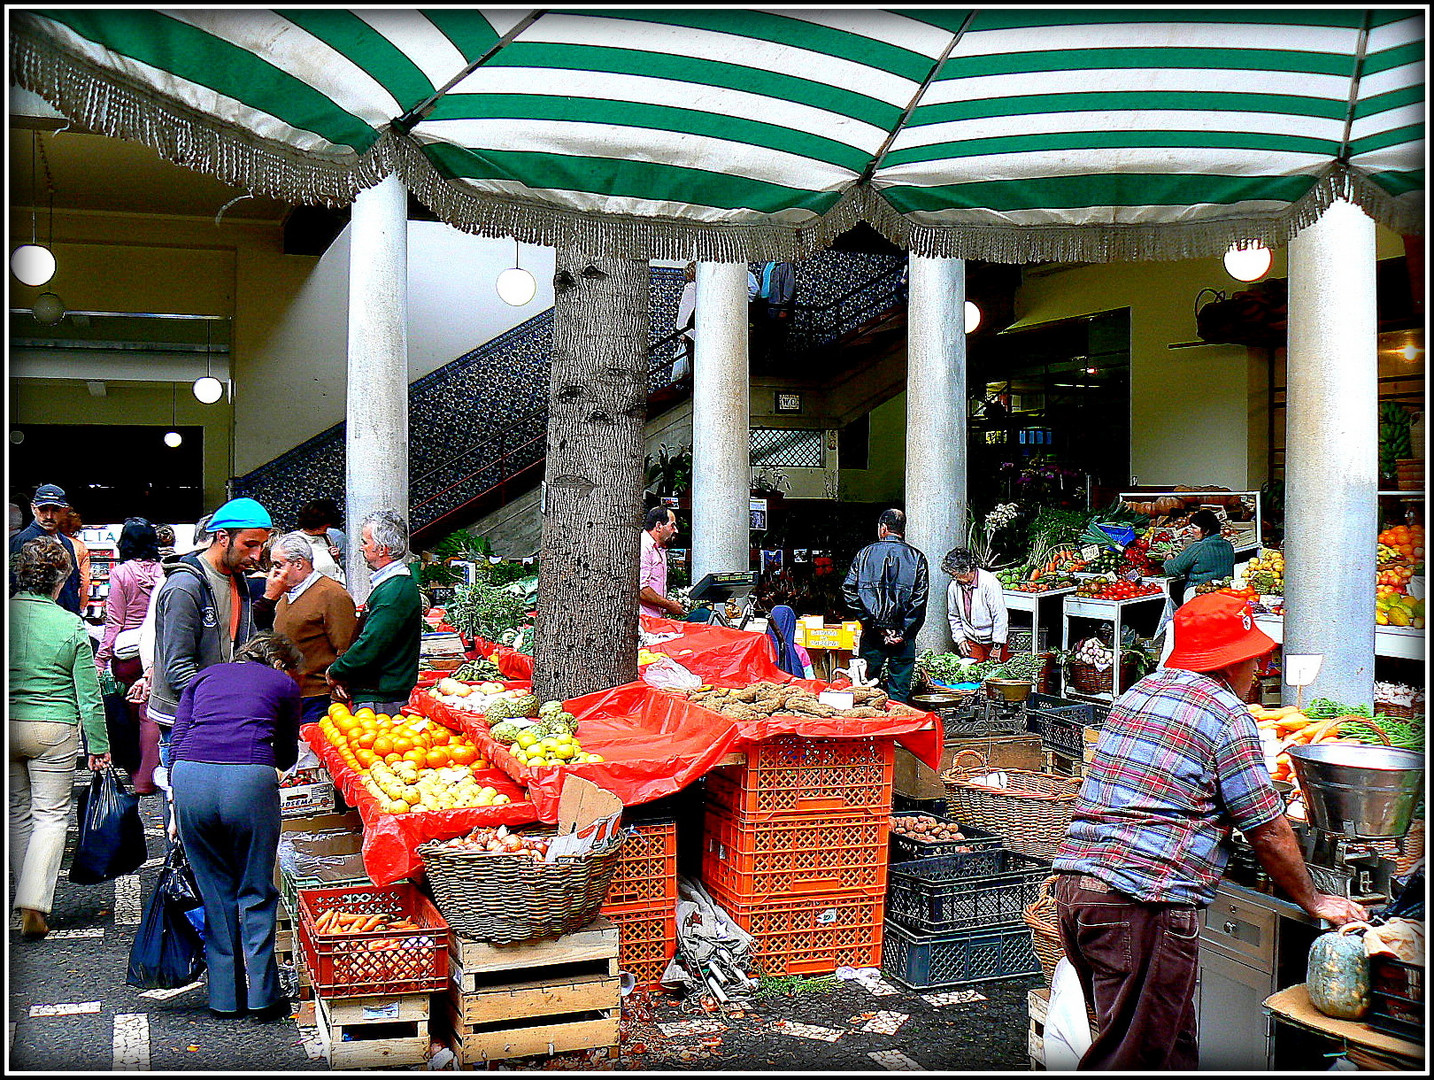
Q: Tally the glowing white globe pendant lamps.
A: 6